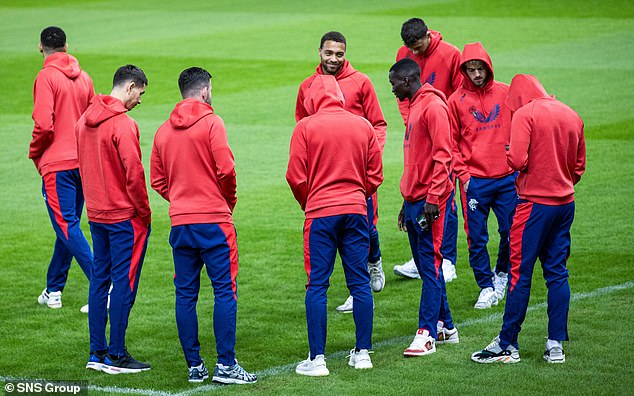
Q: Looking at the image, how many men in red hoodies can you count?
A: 9